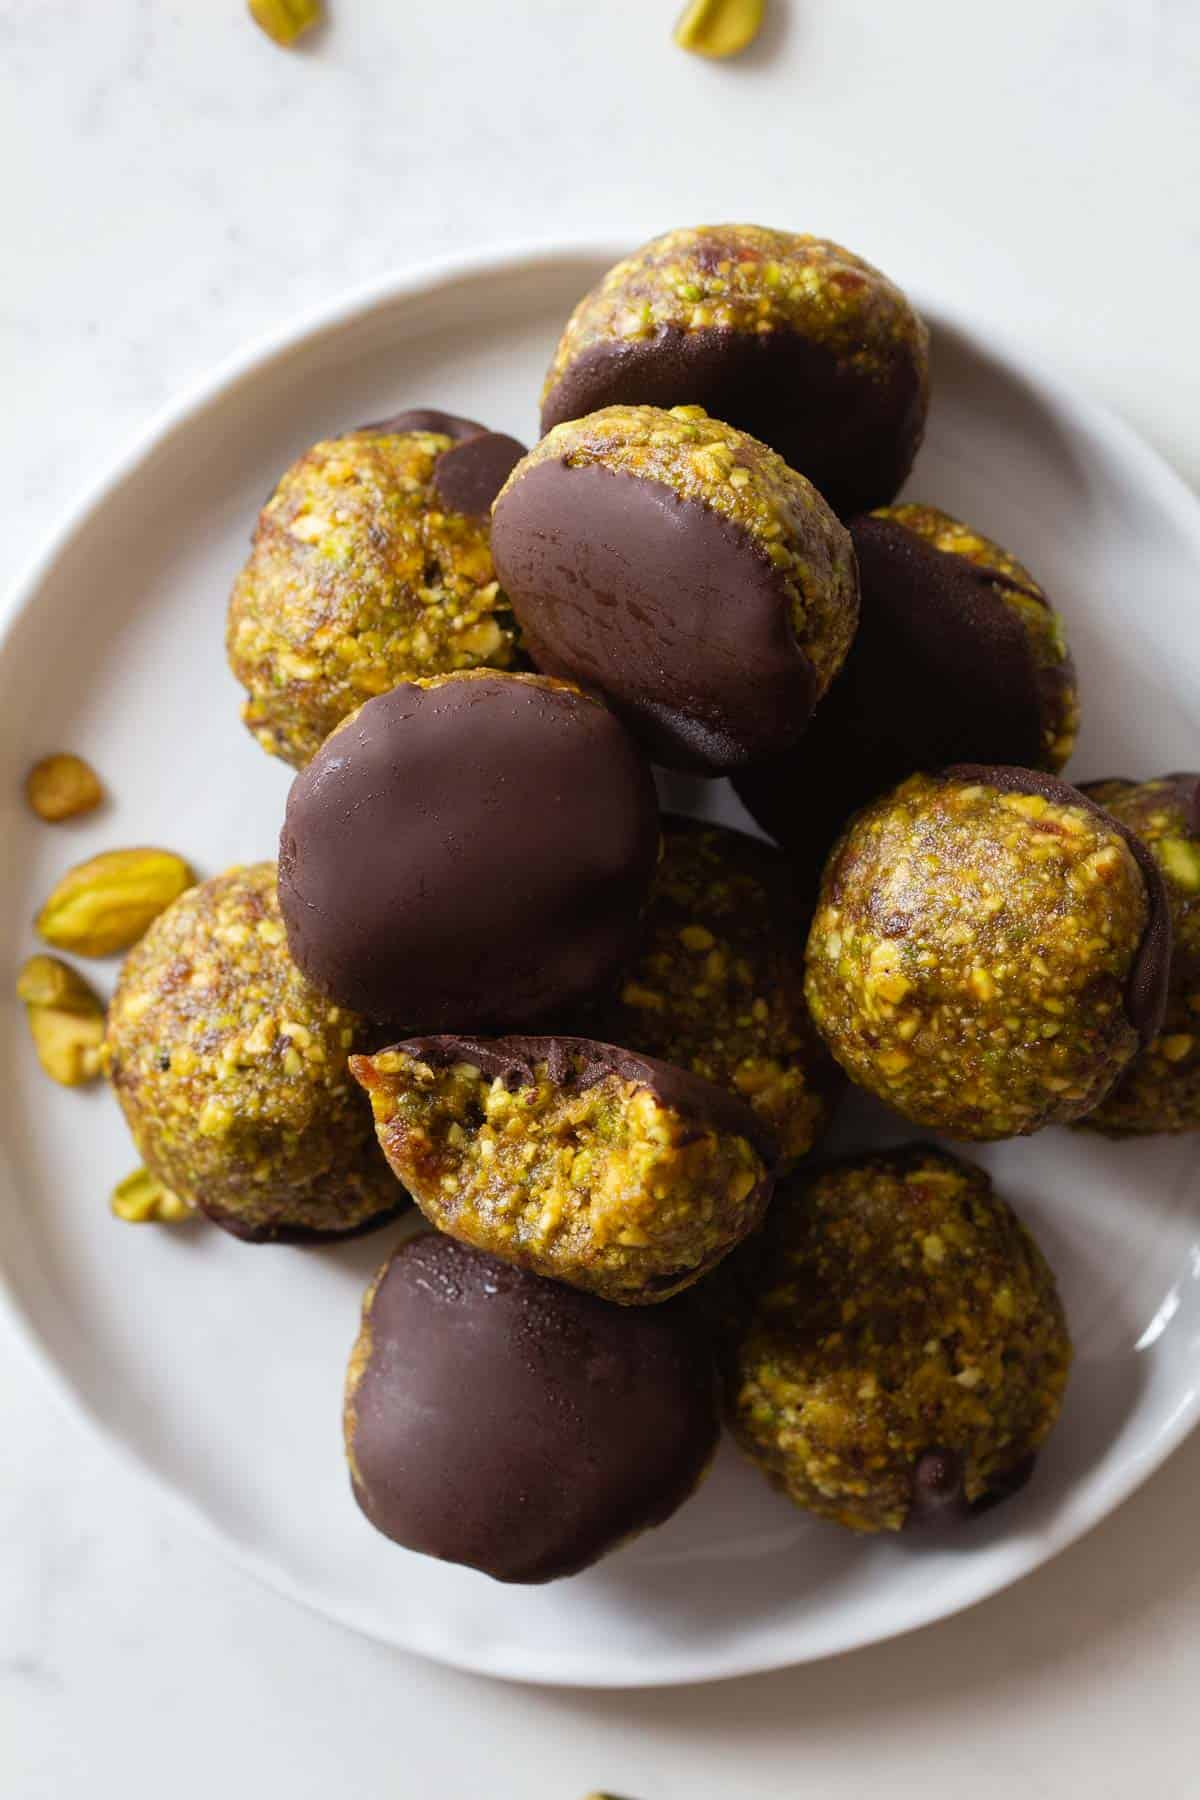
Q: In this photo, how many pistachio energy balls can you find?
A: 12